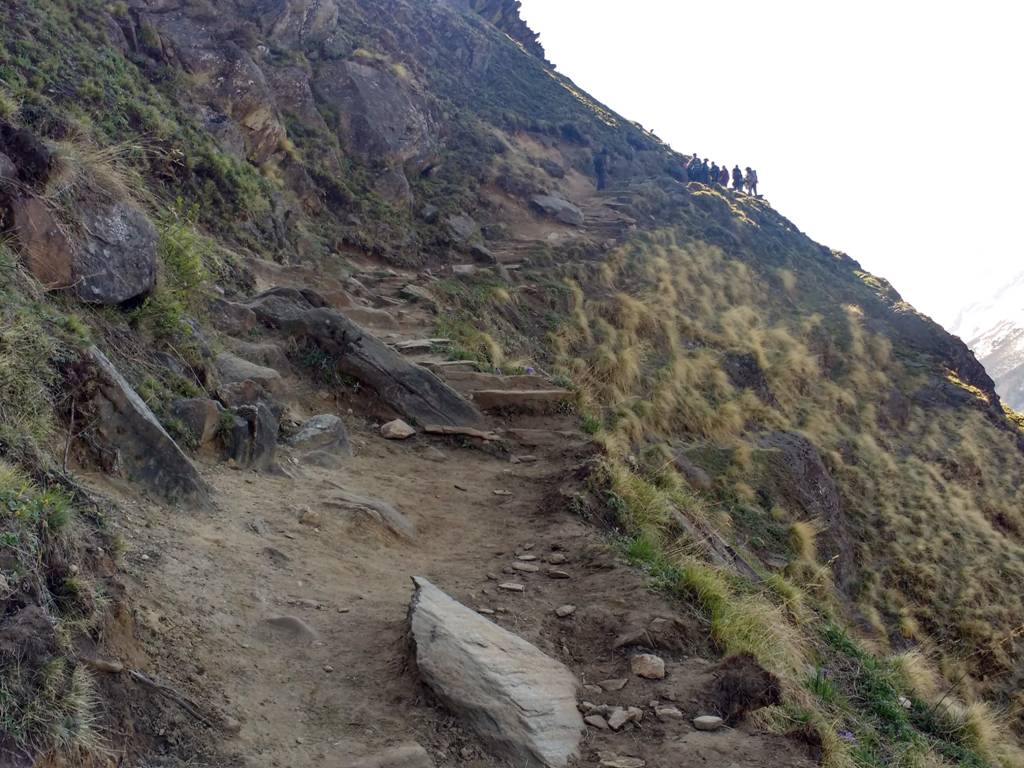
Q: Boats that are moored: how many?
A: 0